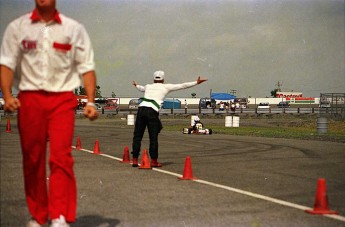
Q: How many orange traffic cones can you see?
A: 7